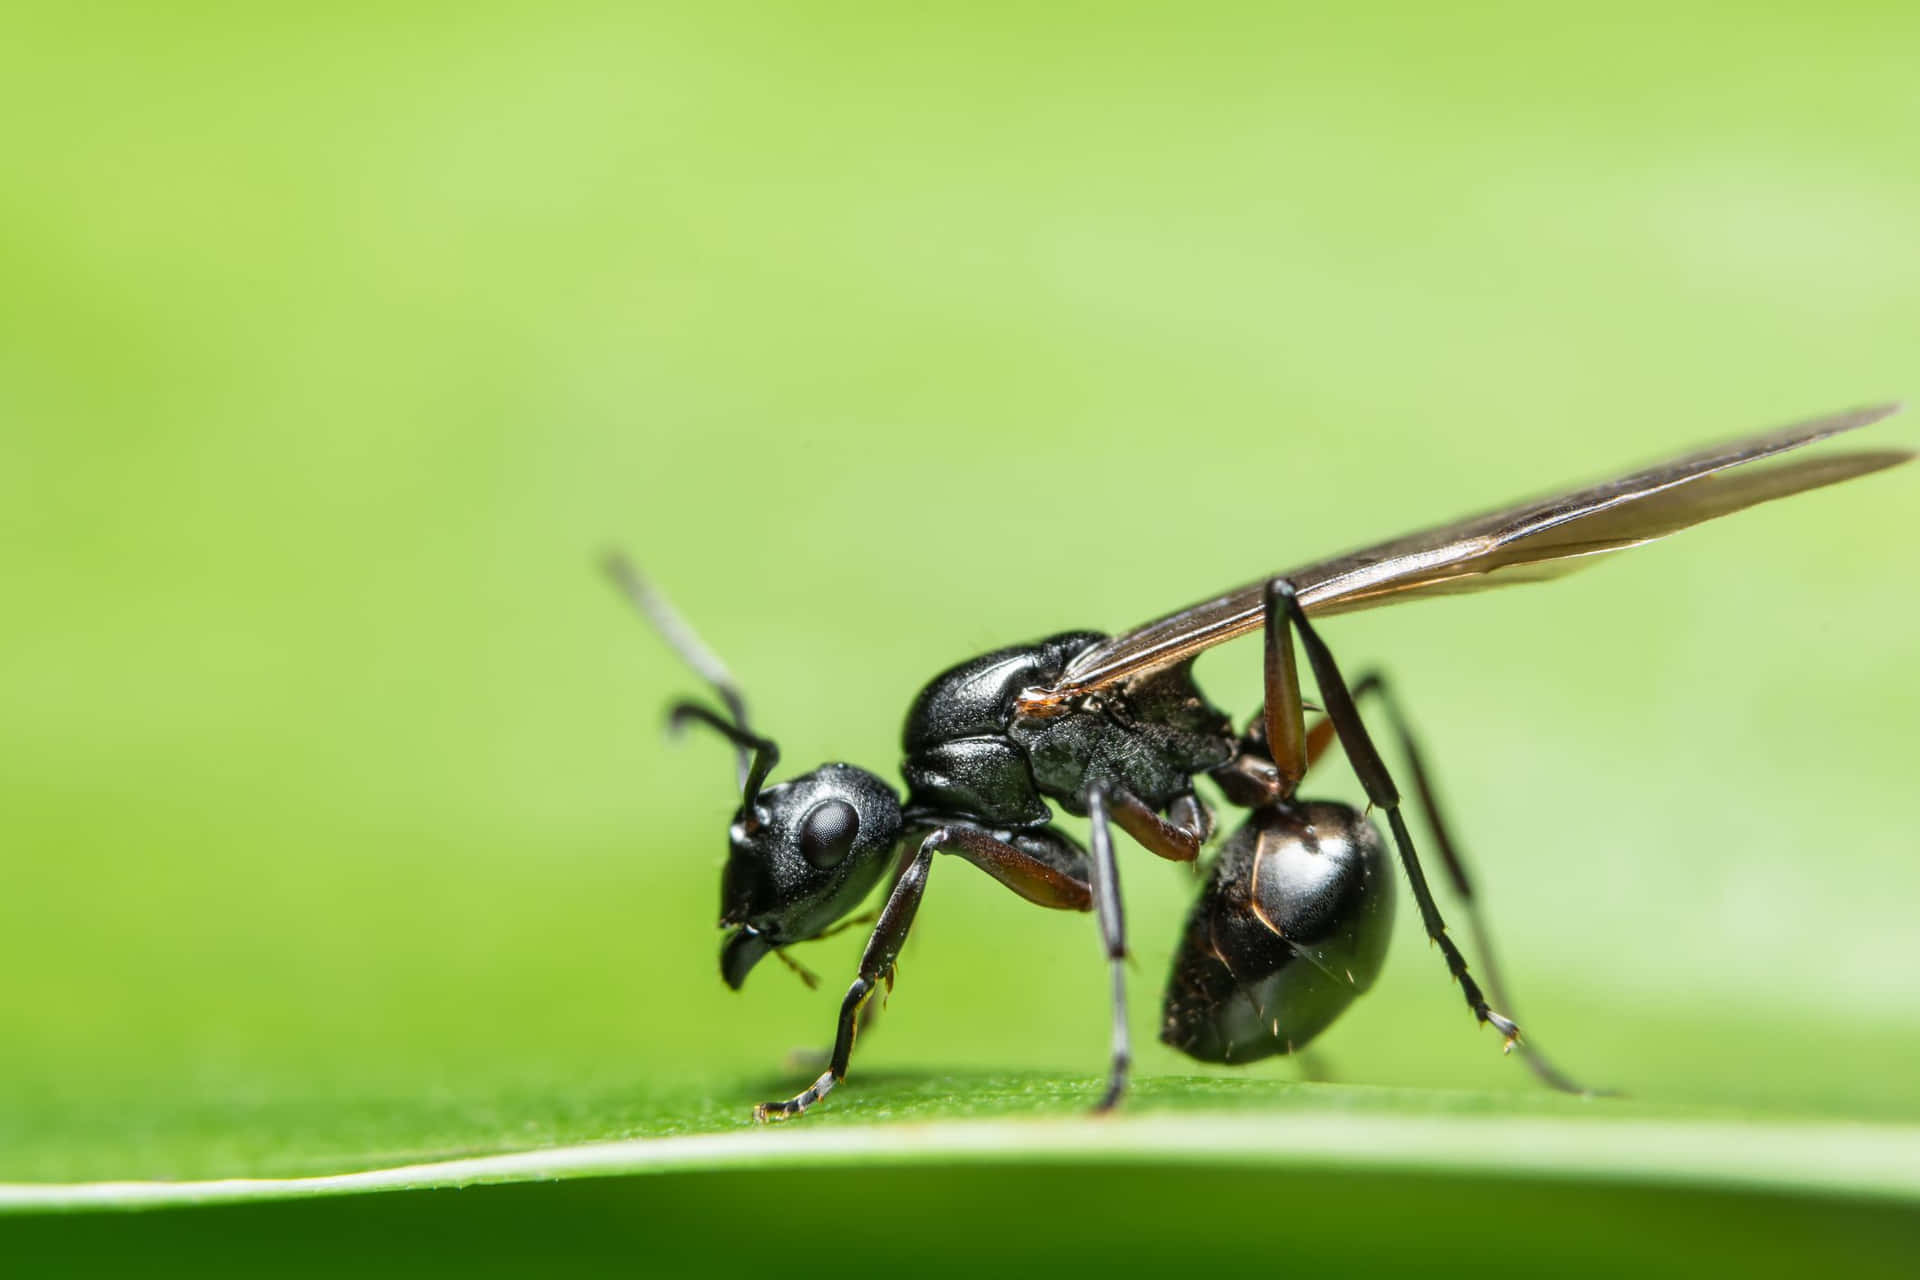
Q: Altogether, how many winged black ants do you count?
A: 1